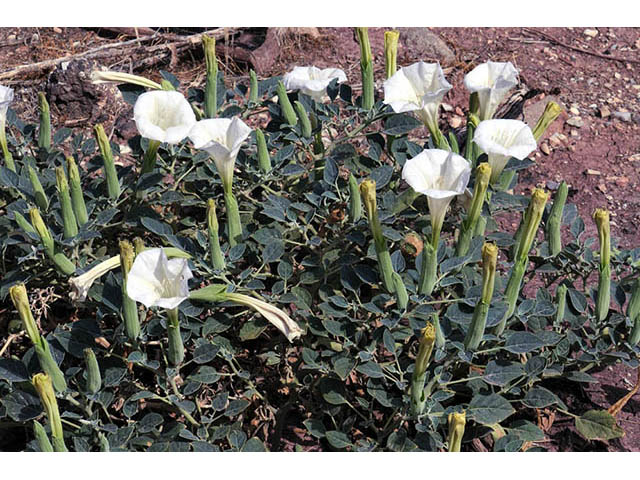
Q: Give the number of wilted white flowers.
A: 3